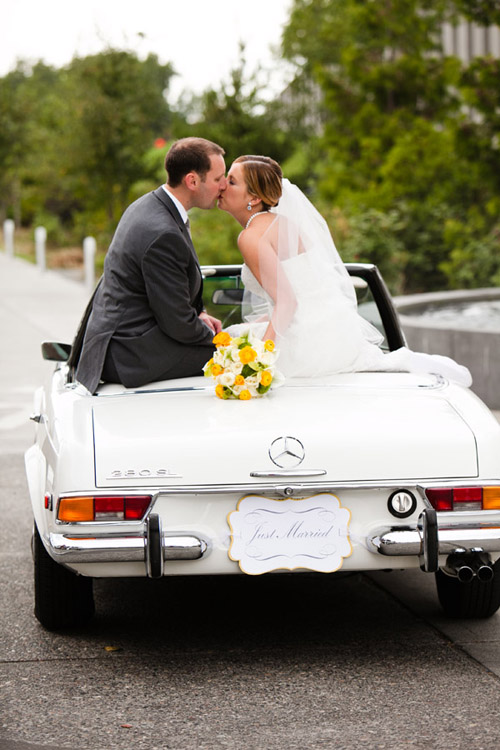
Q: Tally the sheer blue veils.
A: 0